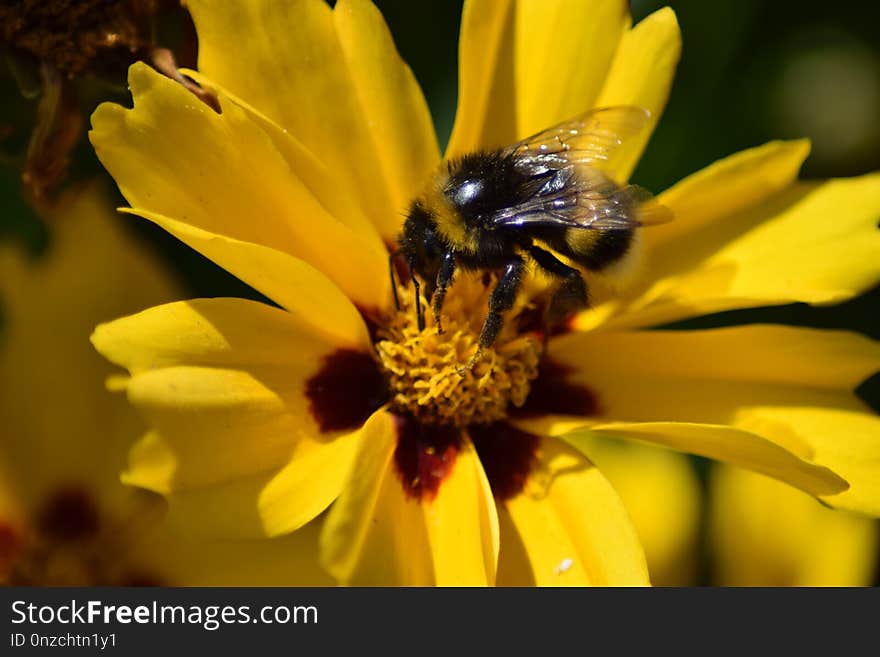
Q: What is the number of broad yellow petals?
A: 8